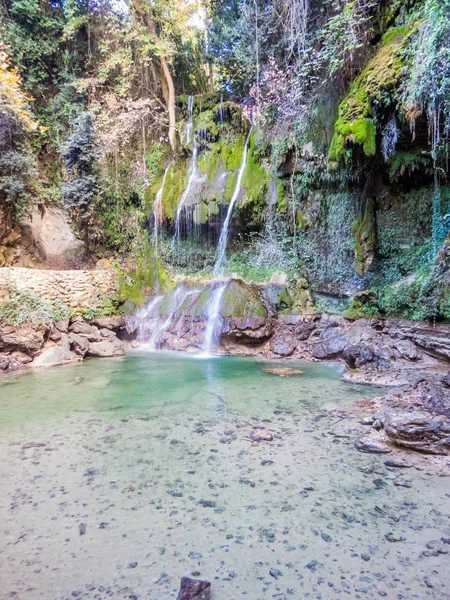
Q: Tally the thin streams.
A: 3